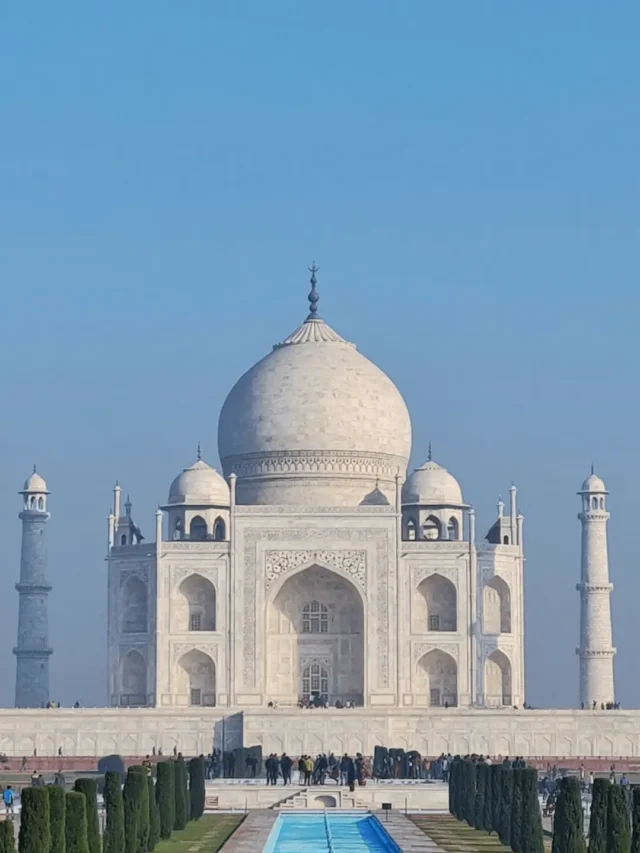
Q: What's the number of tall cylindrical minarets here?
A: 2